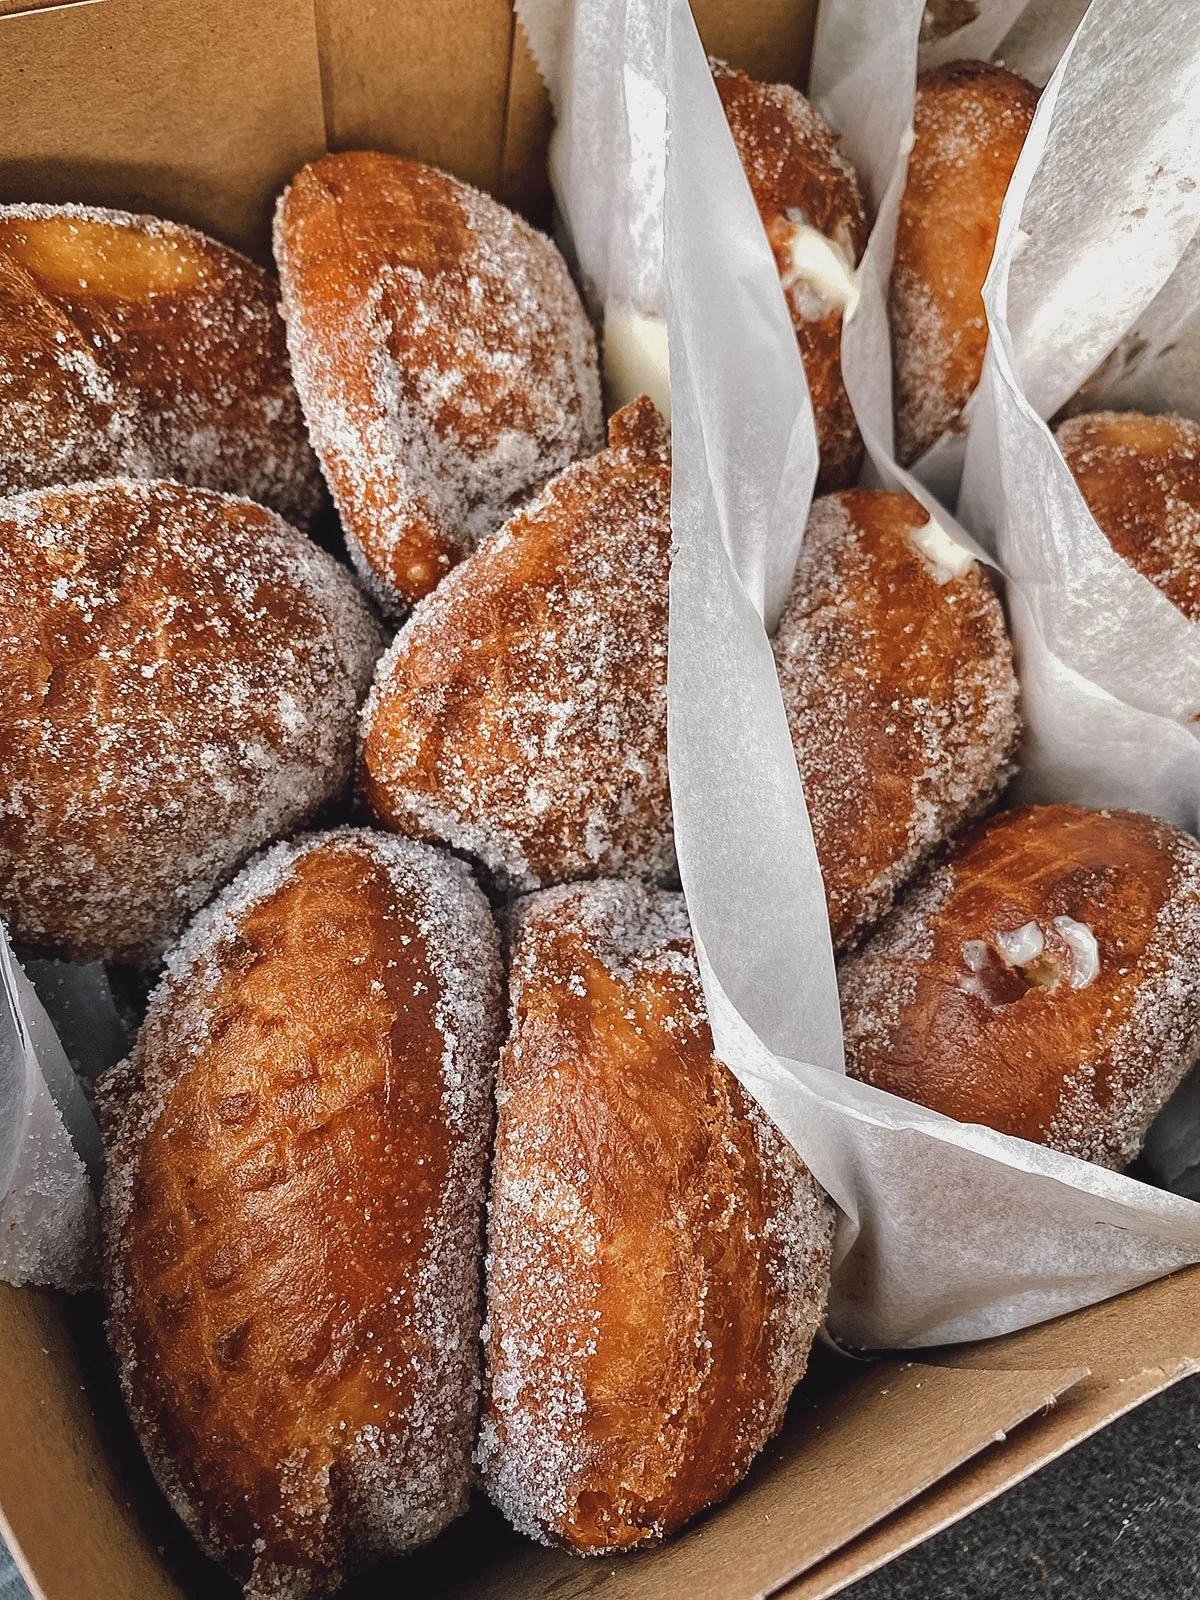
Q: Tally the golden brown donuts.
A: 11